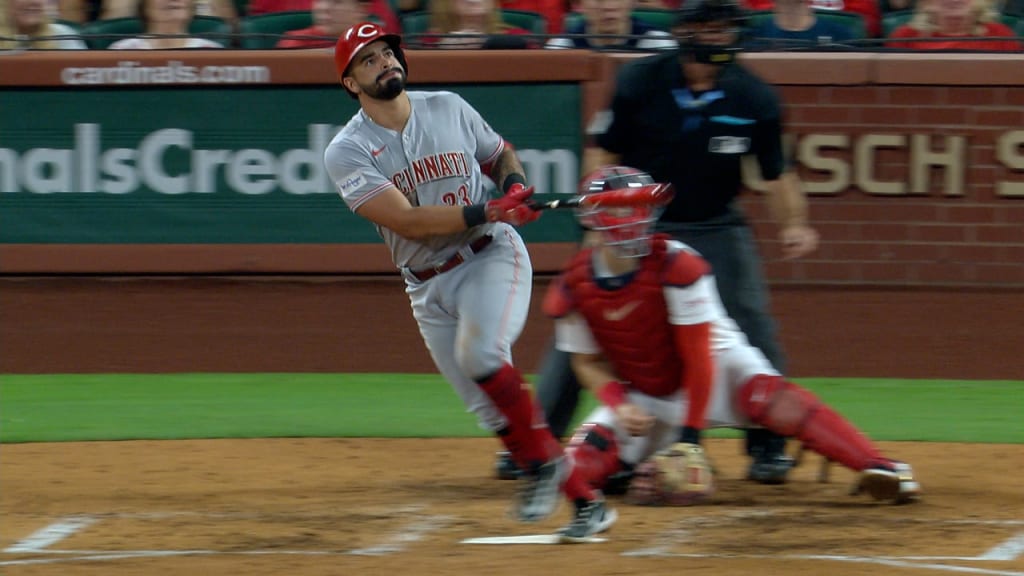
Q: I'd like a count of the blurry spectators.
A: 7